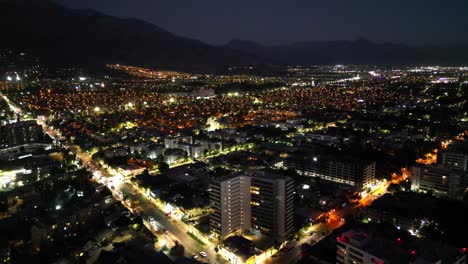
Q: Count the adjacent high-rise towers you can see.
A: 2